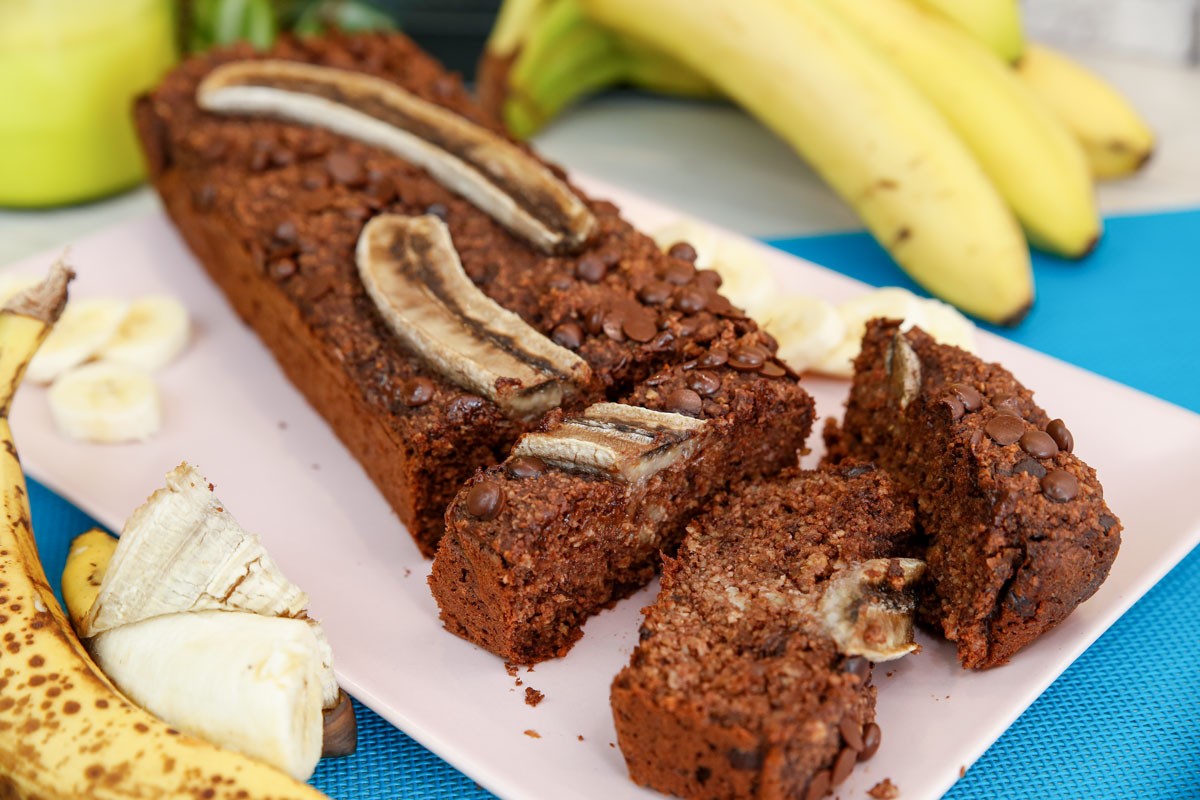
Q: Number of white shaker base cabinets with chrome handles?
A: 0